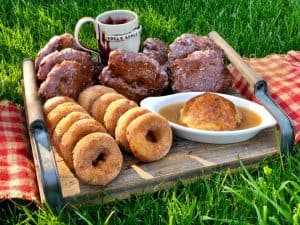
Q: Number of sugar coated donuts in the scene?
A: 10